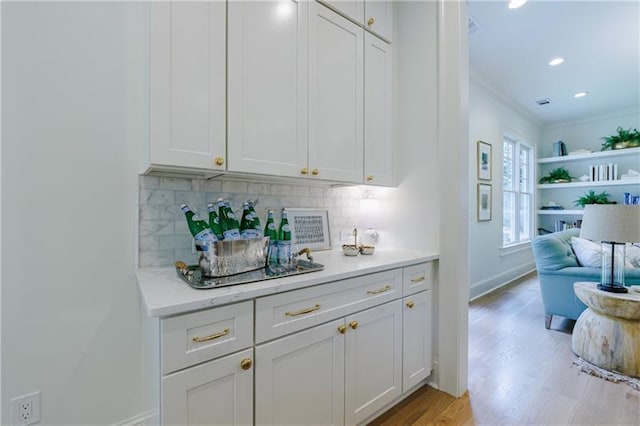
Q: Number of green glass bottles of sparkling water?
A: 8